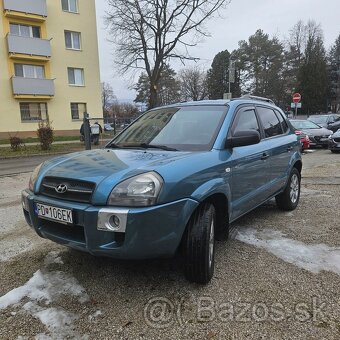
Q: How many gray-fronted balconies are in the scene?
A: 3